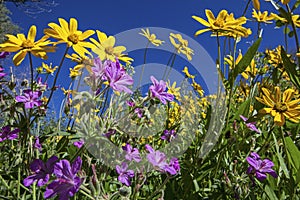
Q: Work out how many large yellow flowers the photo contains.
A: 5